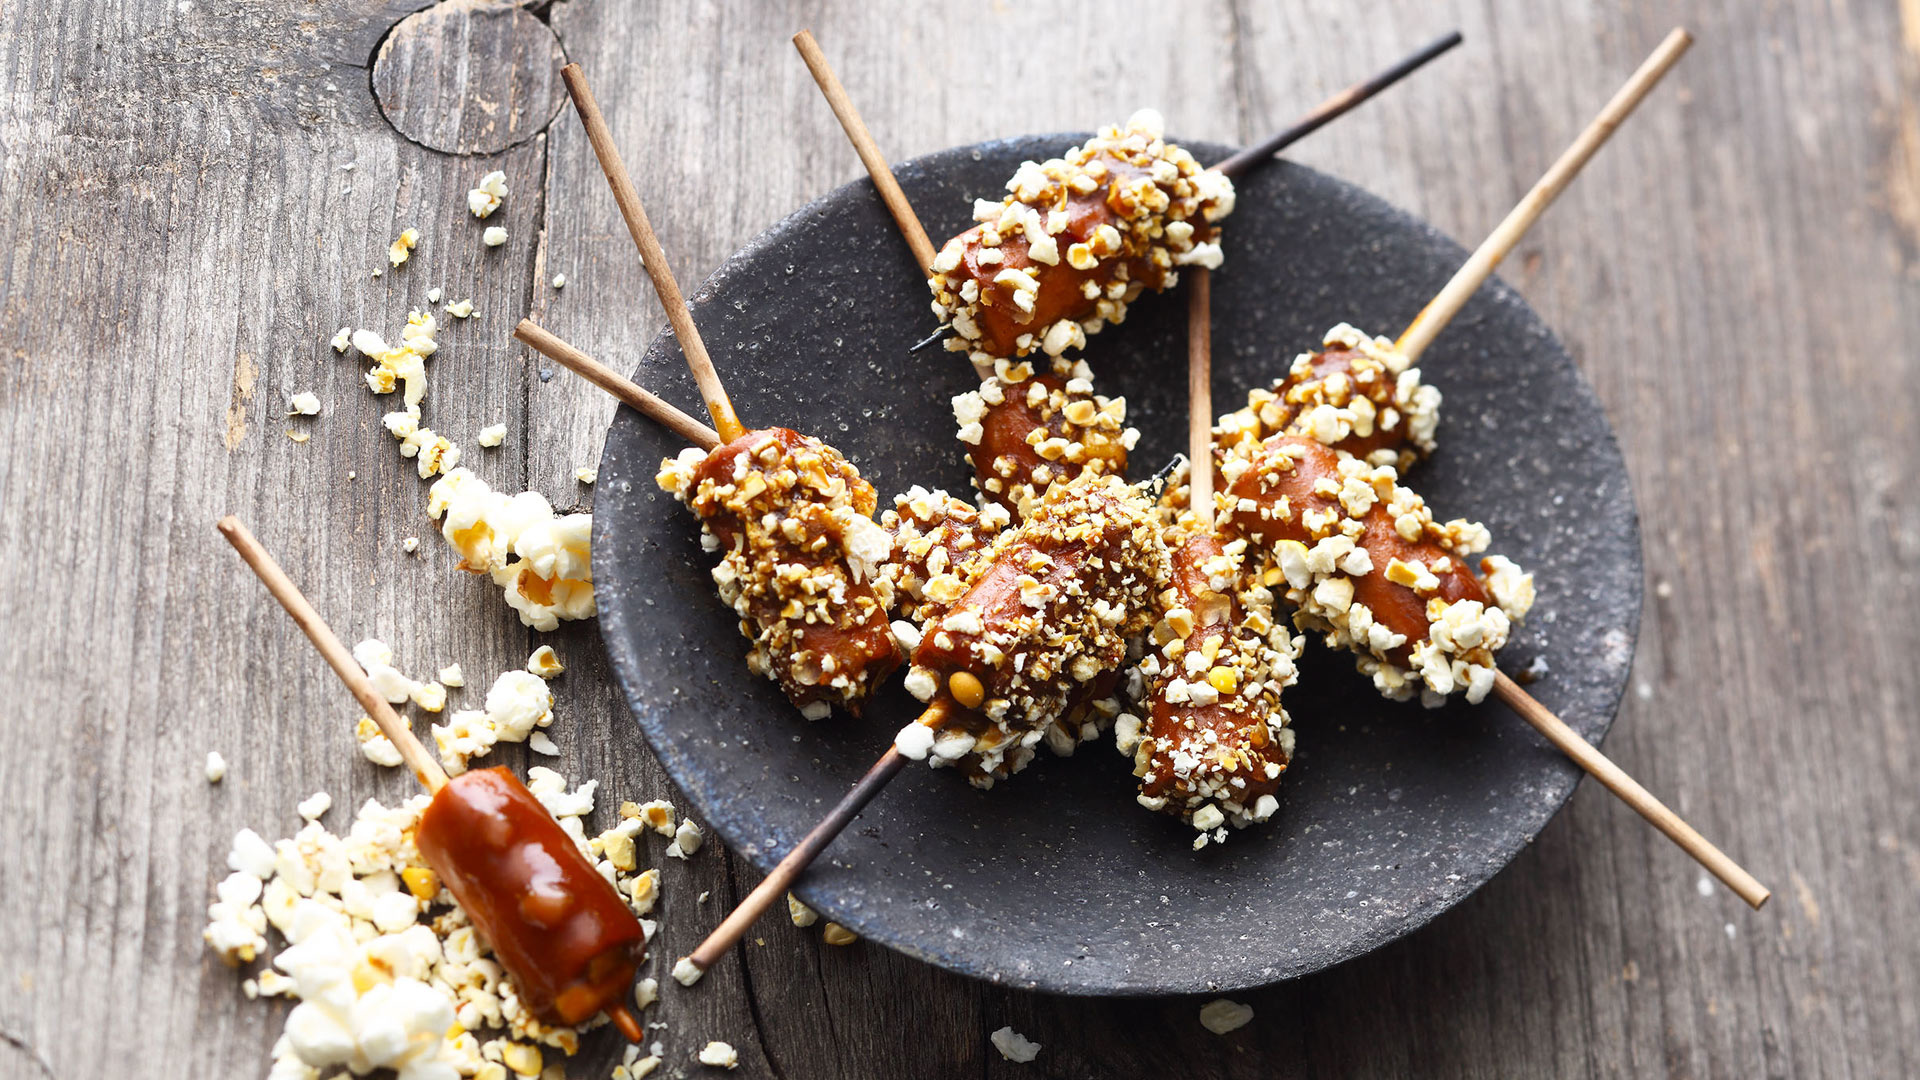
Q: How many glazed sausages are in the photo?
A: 9